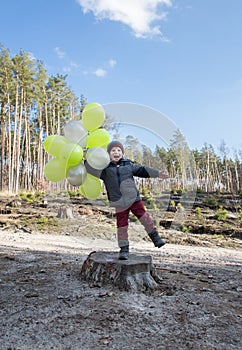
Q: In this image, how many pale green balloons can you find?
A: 6